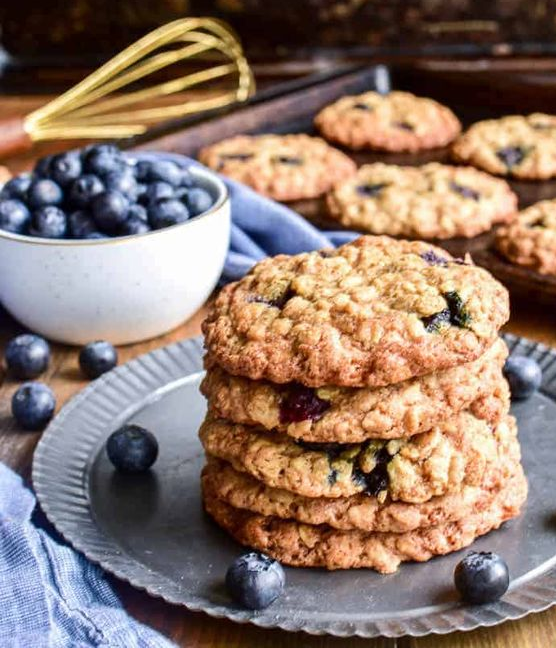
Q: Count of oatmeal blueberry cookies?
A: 10